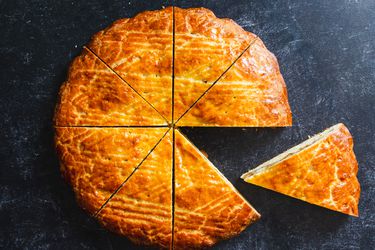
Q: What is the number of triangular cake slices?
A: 8